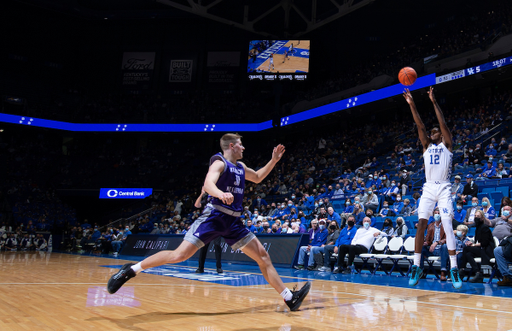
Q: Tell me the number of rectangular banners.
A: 3